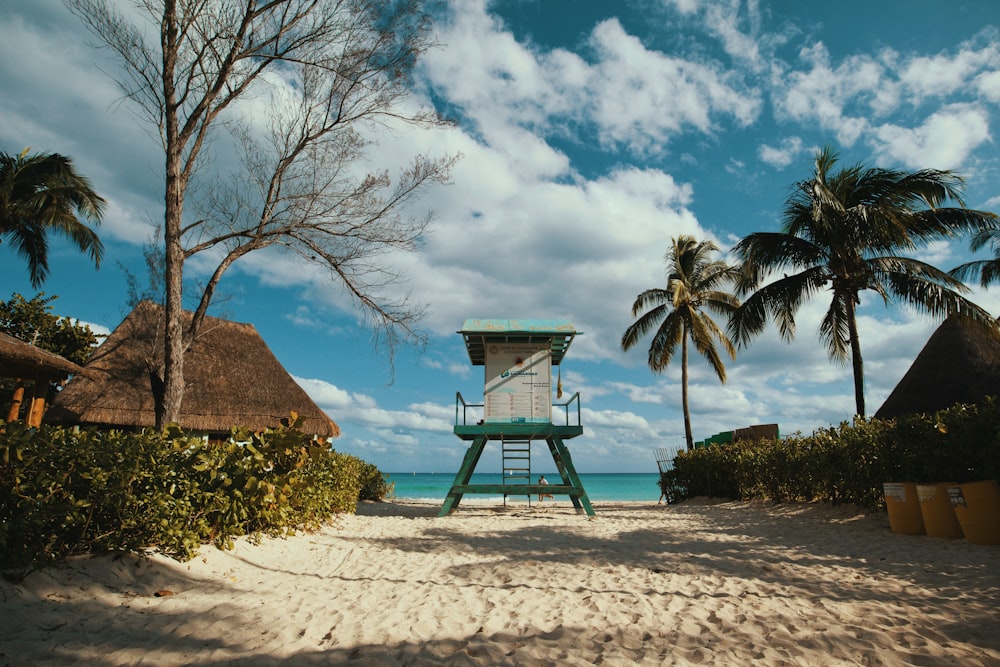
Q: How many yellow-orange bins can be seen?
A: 3